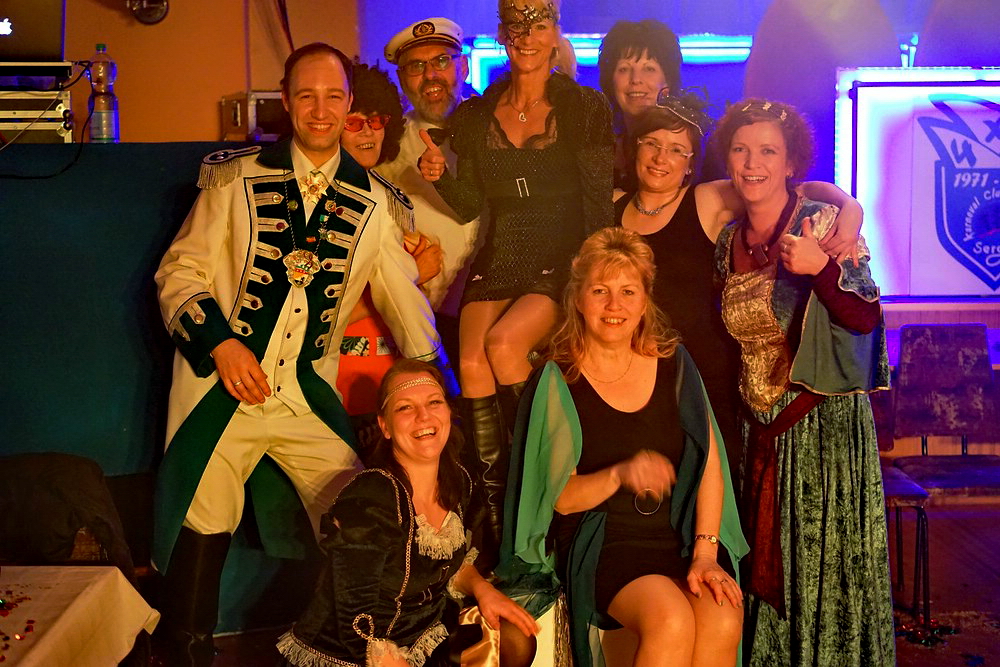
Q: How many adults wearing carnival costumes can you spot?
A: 9